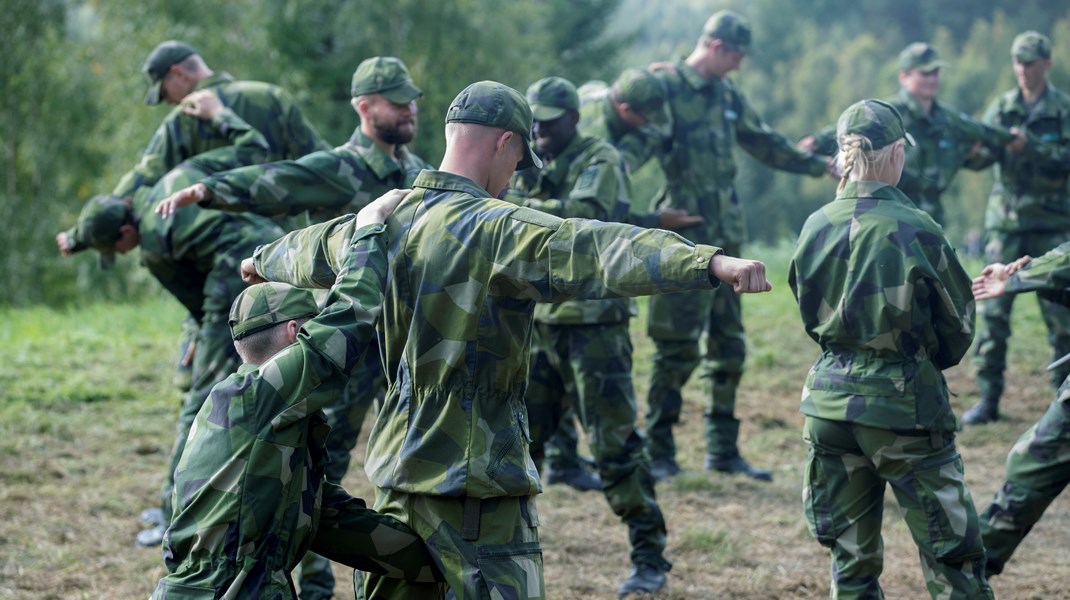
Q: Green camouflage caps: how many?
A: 11